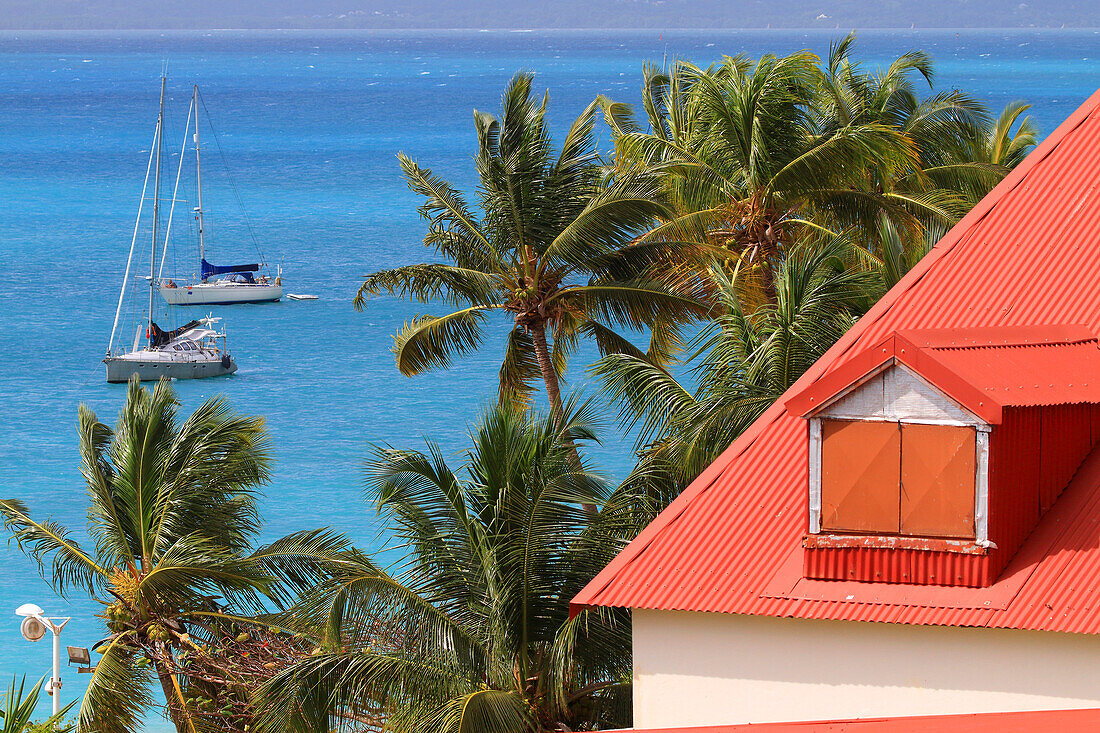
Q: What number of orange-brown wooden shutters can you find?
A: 2